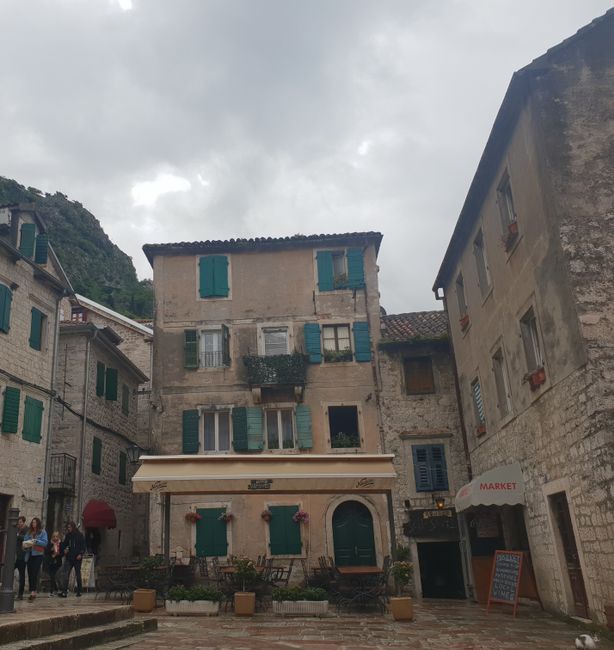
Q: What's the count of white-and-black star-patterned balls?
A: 0